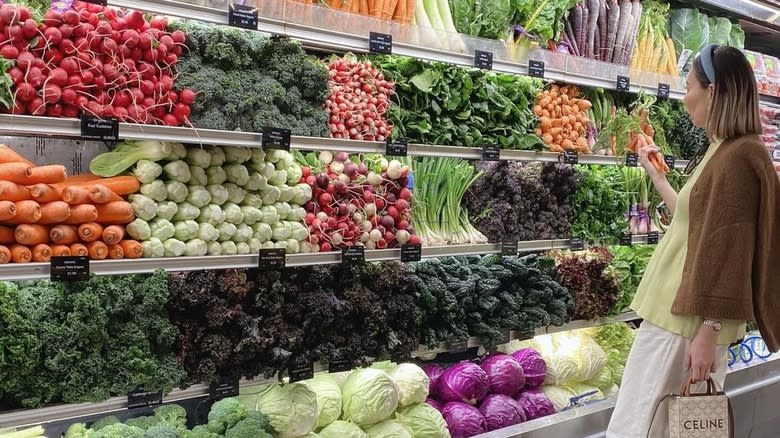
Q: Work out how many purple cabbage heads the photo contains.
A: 8